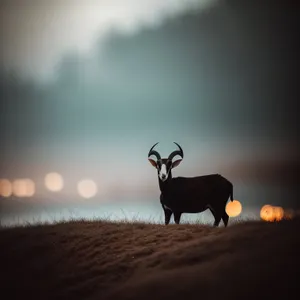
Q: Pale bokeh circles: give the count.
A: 4